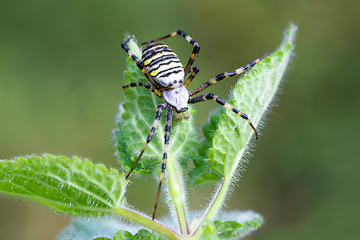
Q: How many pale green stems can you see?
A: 3